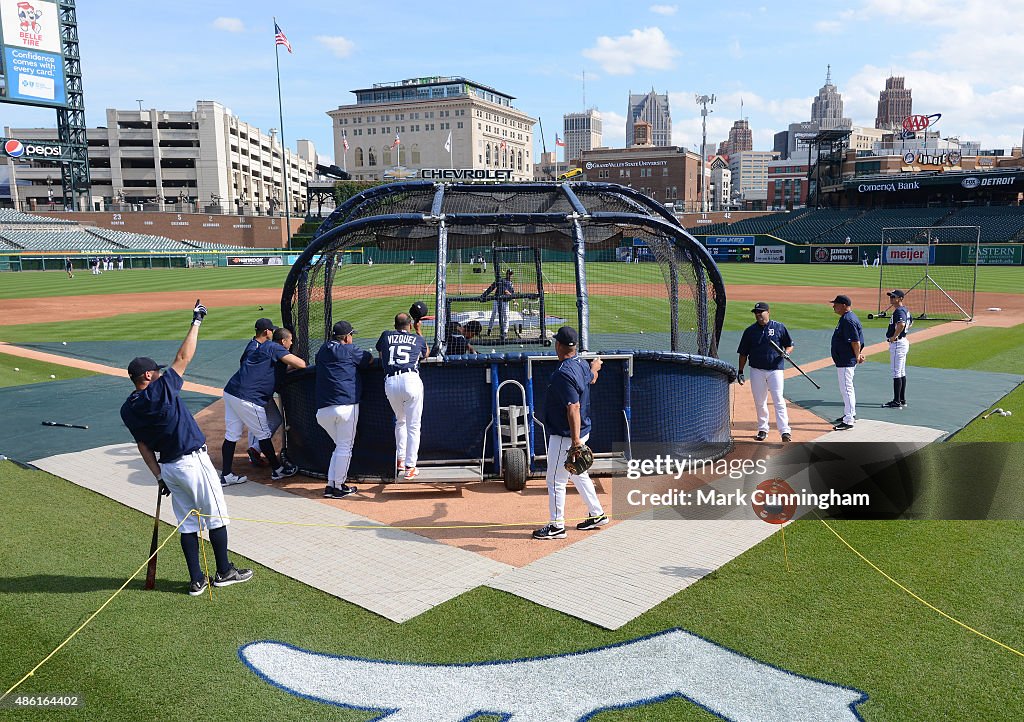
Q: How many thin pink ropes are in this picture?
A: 0